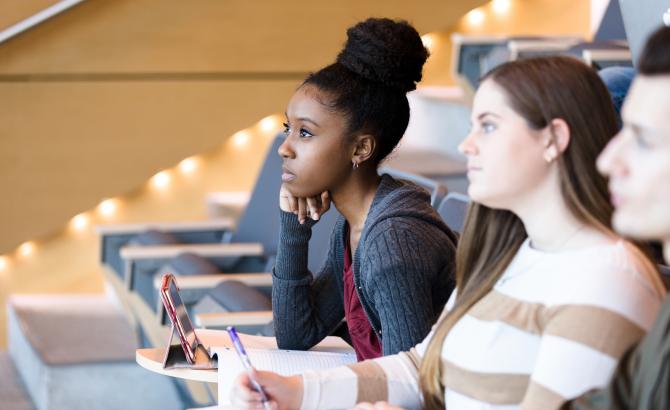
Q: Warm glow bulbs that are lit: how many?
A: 11